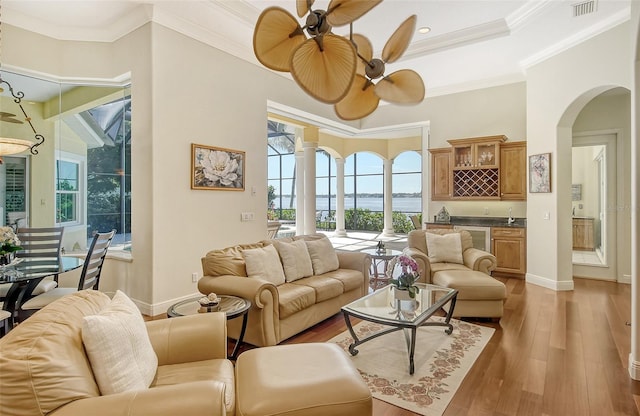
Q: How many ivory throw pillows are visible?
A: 5